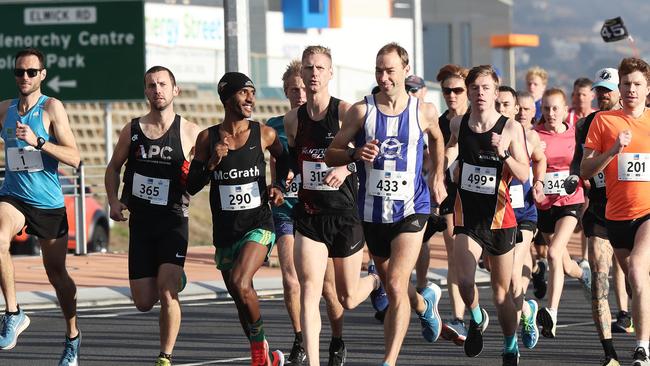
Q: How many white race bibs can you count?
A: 11